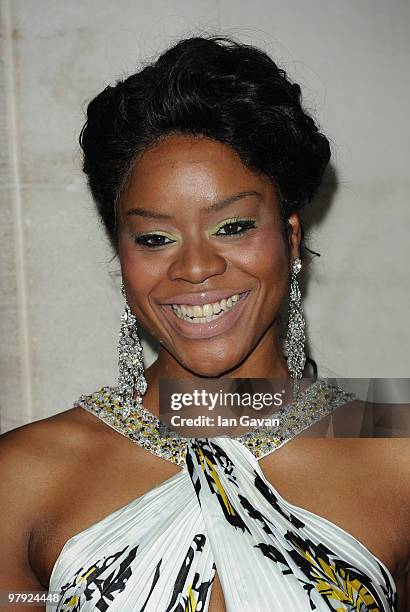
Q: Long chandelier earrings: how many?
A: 2